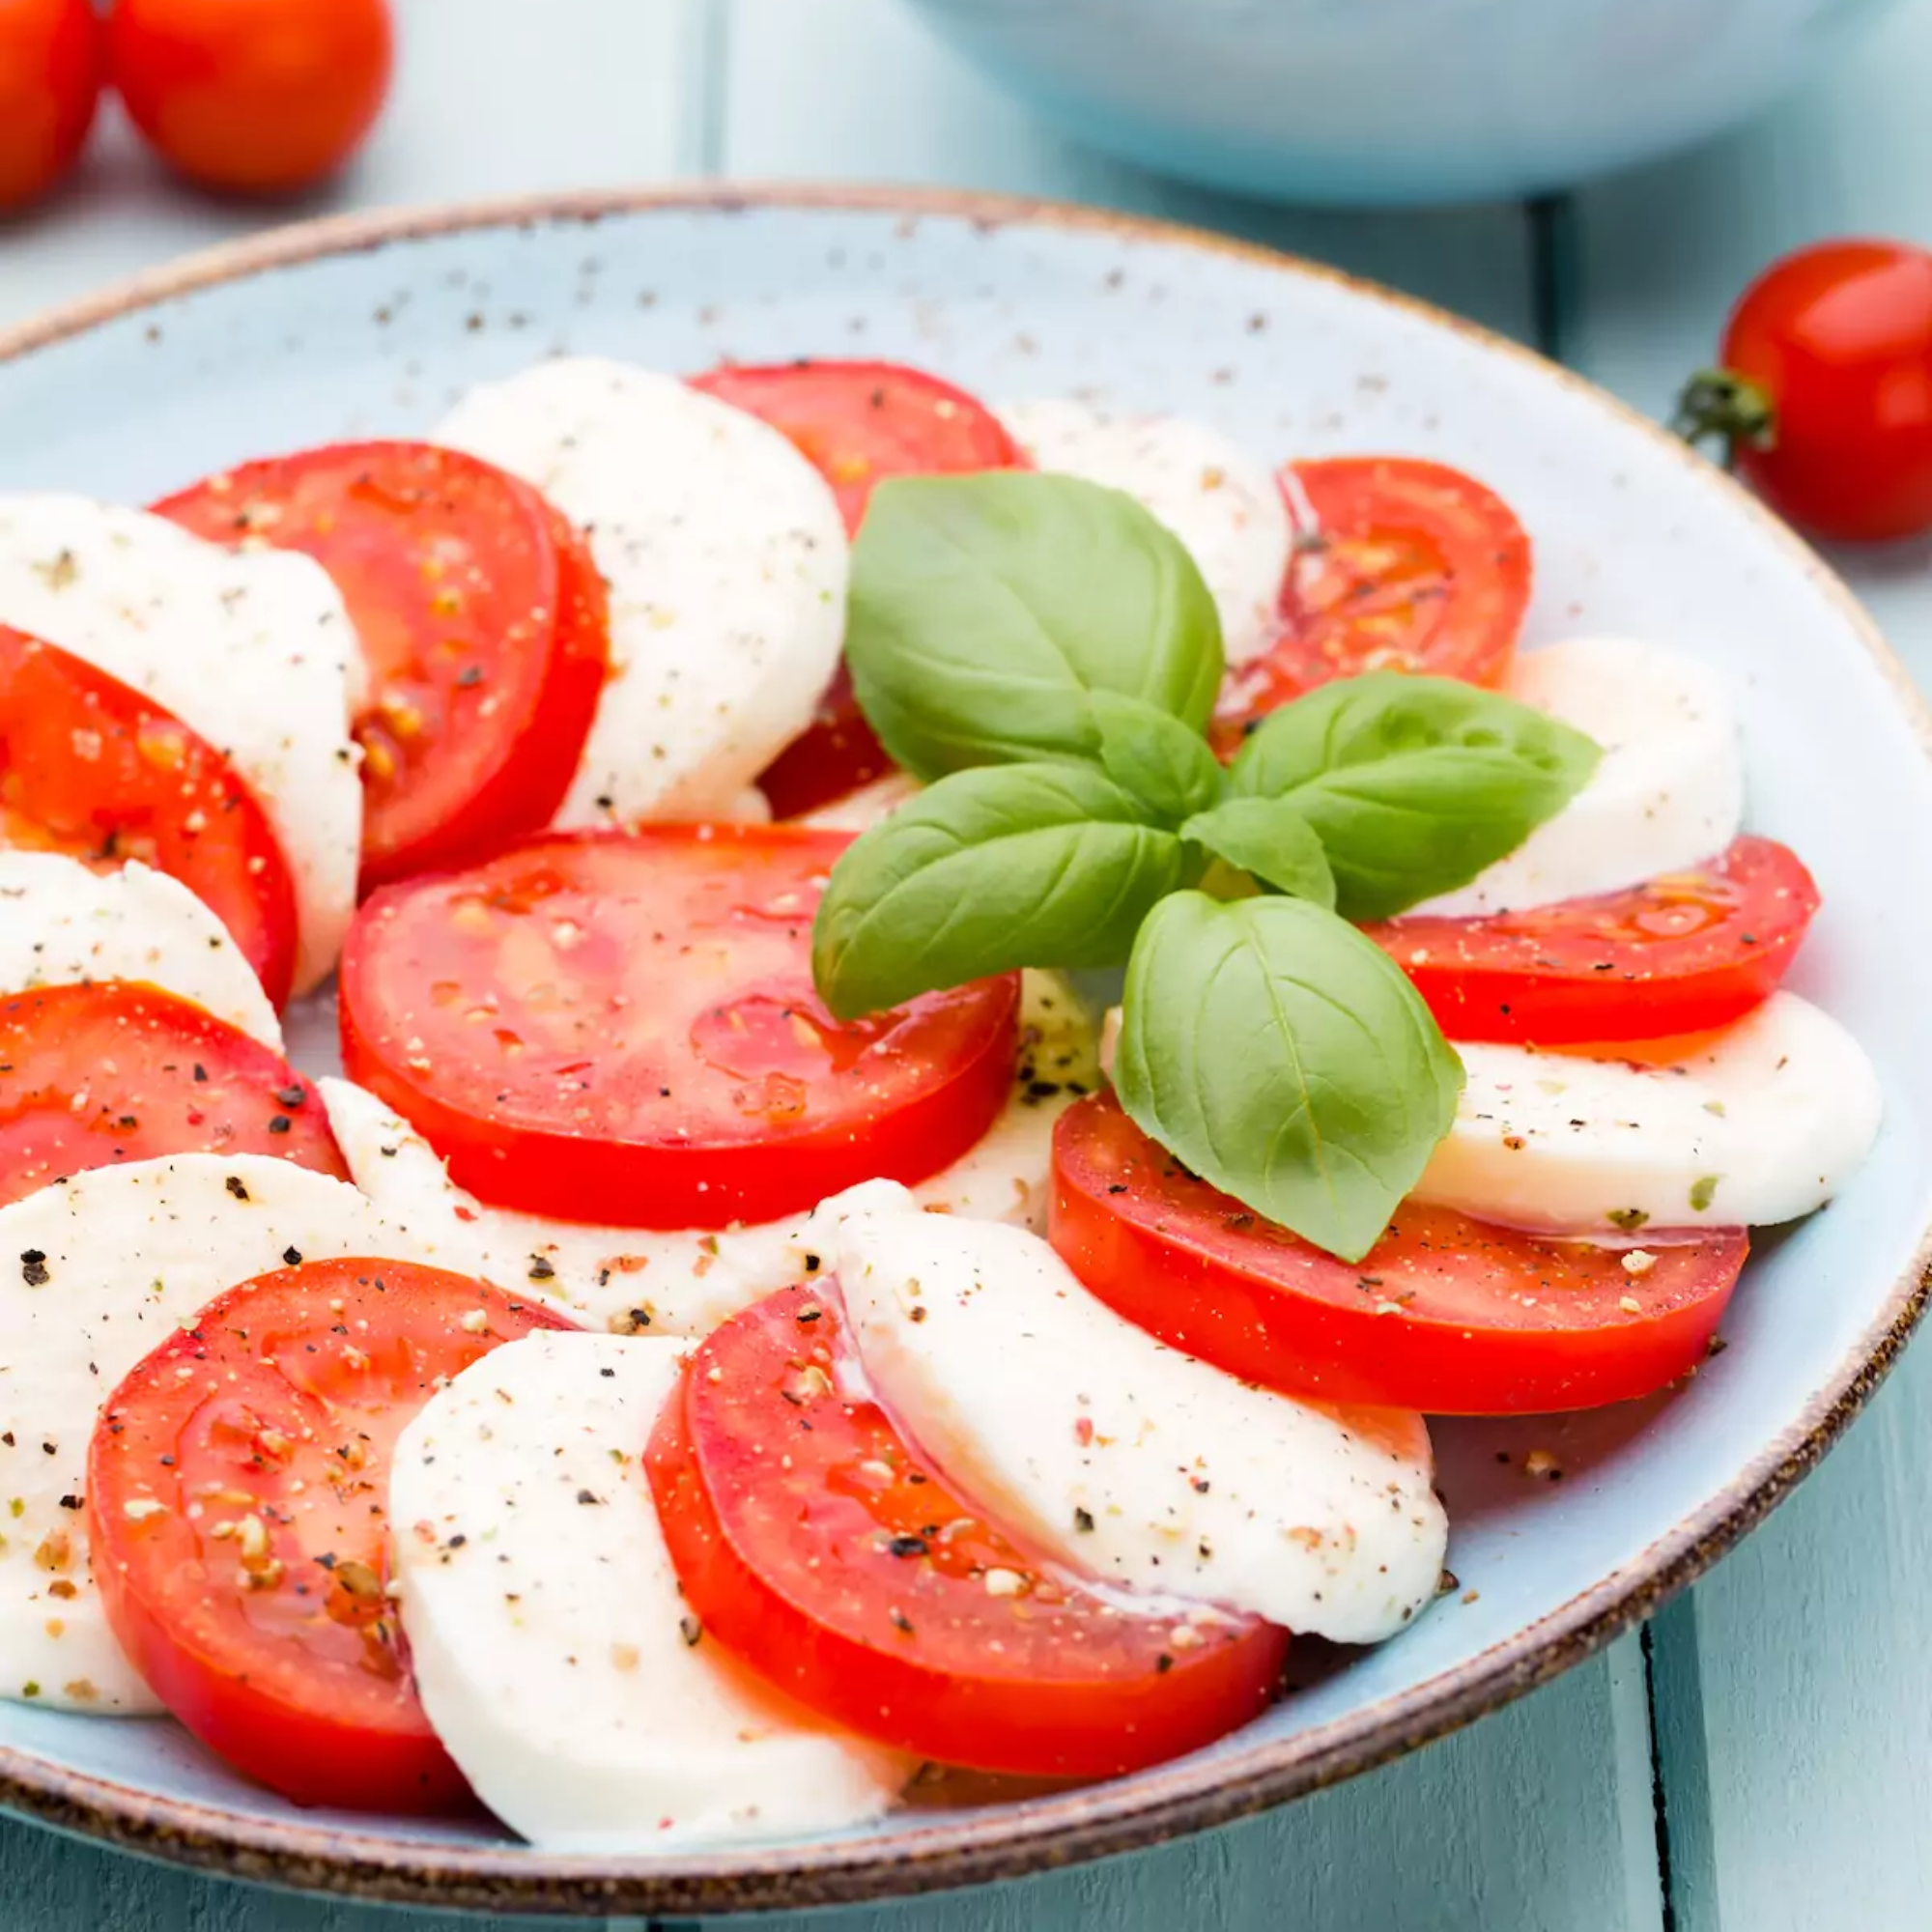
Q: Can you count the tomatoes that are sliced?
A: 10